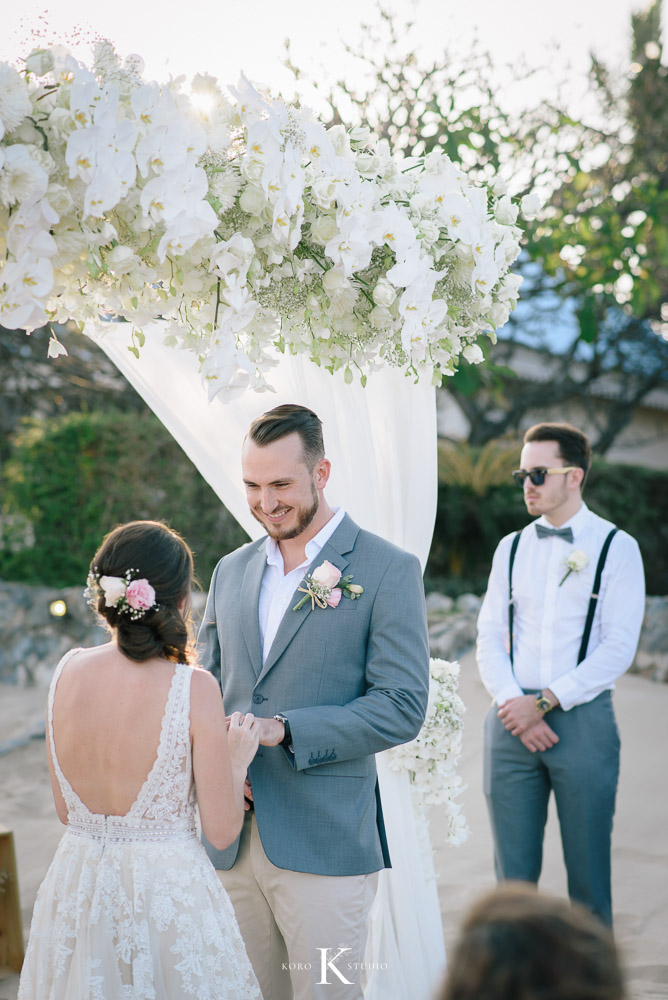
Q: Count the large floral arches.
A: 1